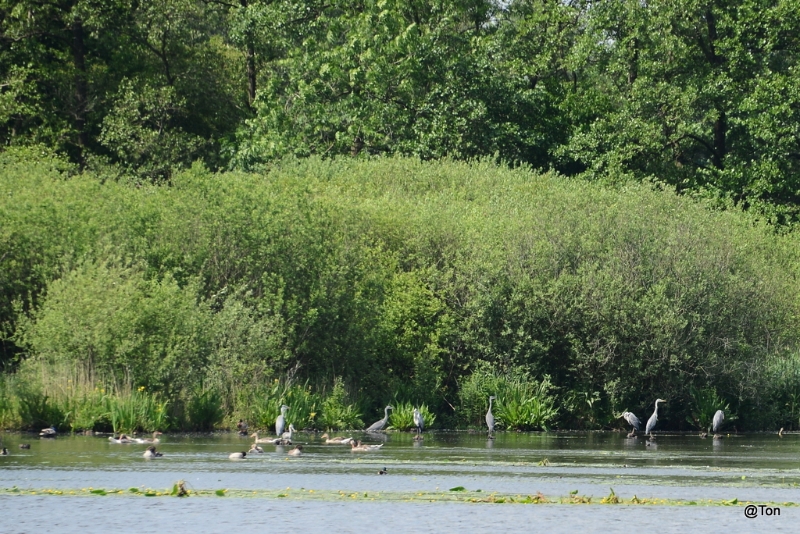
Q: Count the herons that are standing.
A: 7